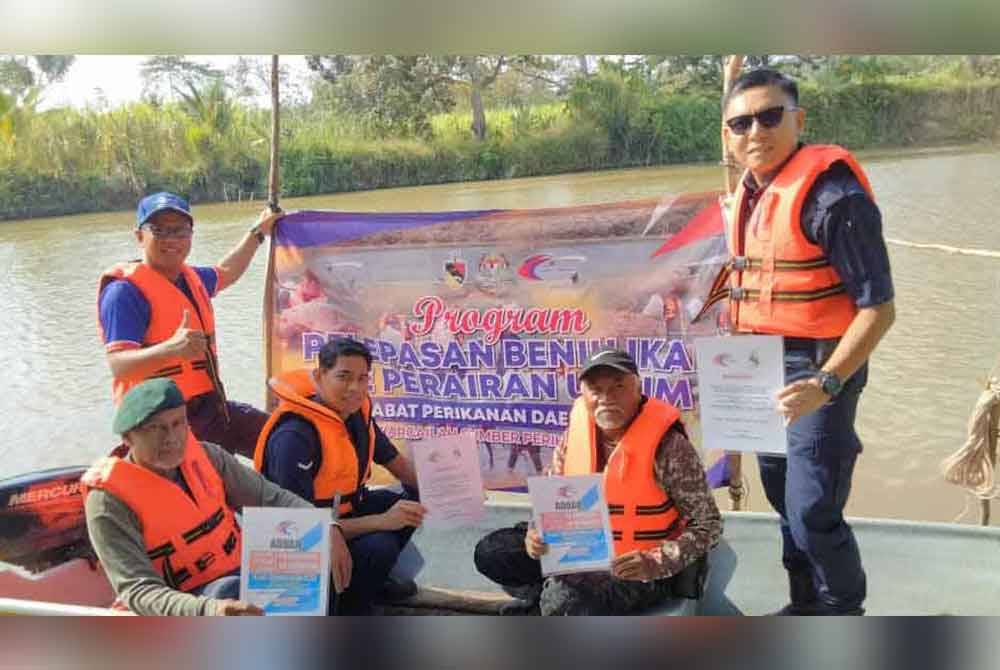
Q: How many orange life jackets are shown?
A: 5